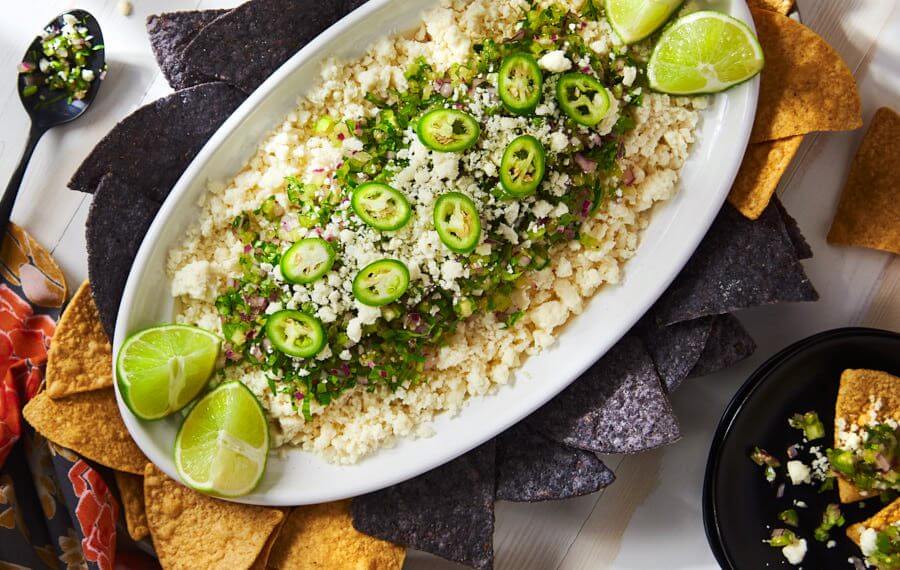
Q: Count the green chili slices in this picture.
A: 9